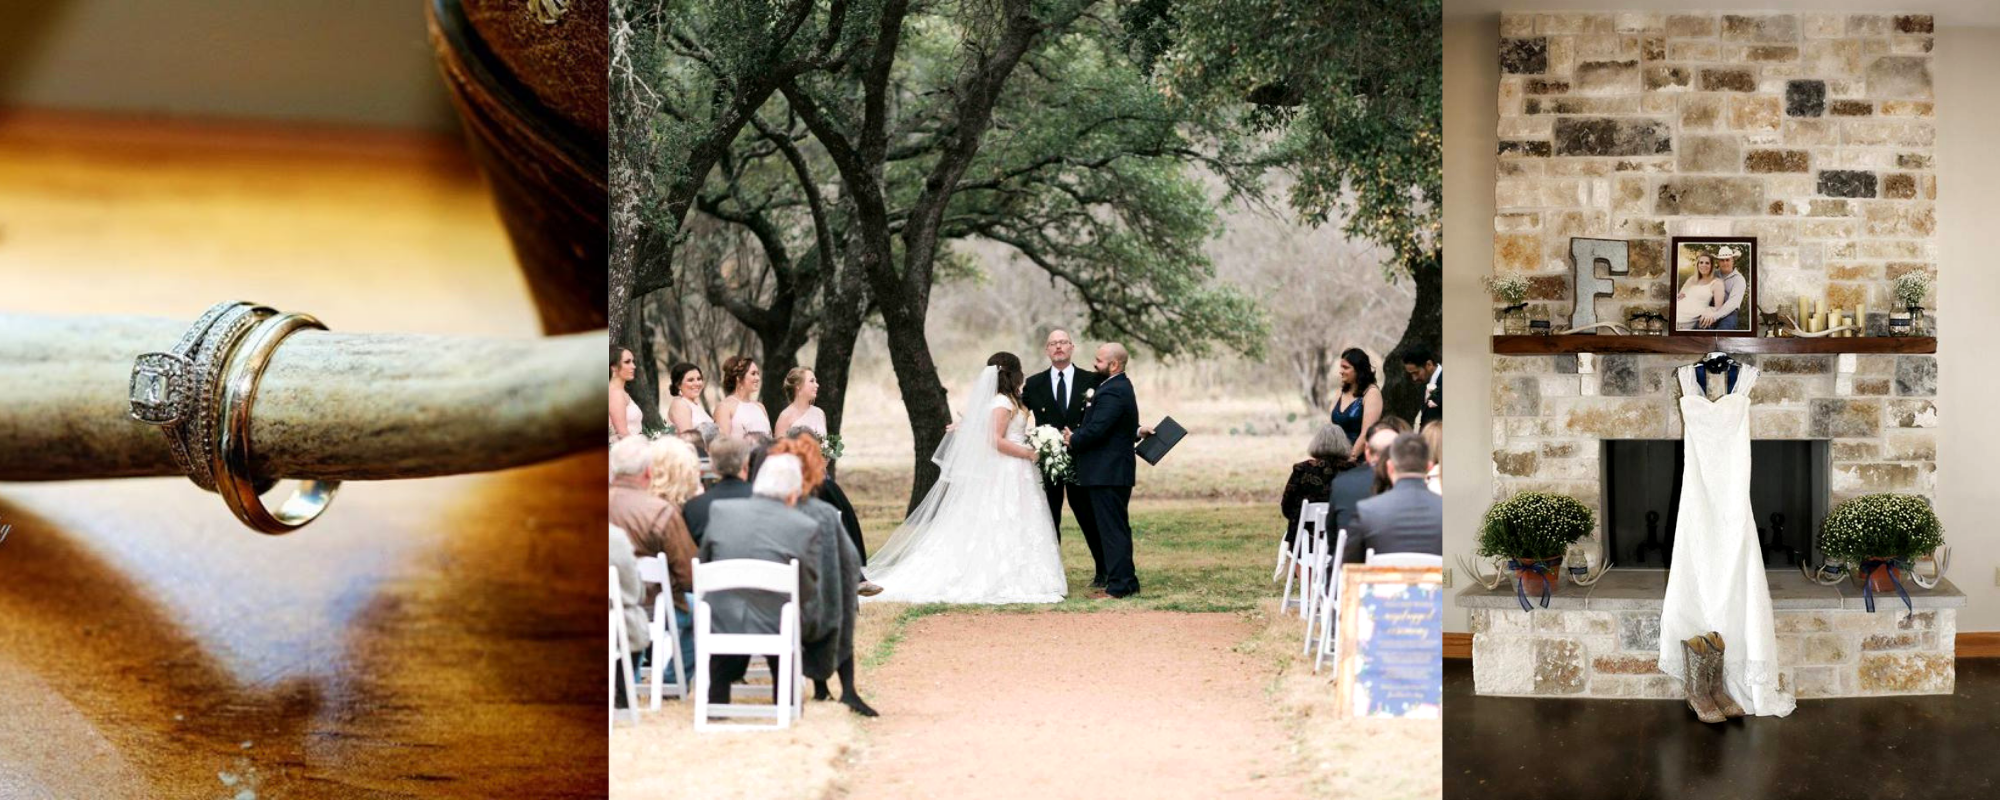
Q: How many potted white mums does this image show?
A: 2